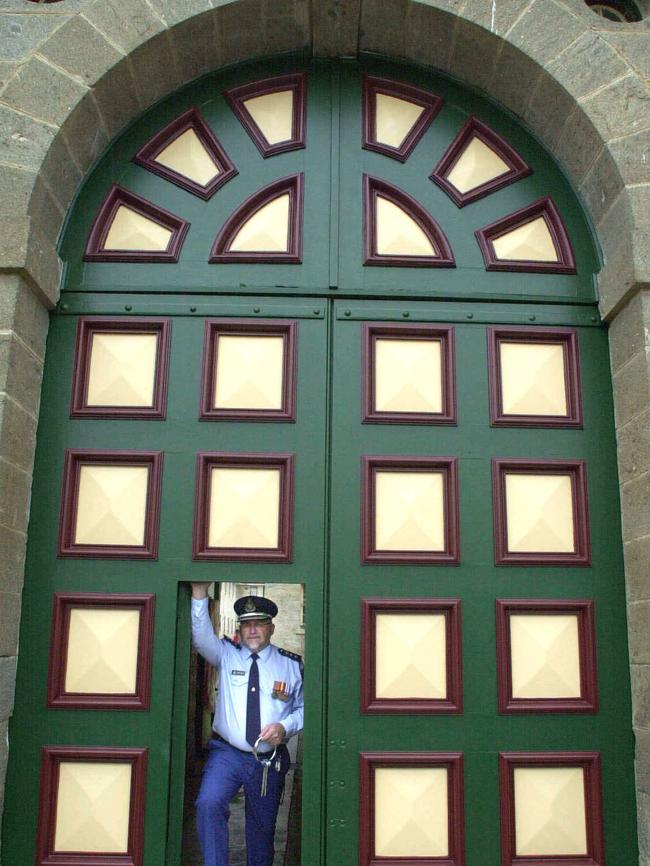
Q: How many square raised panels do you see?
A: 14